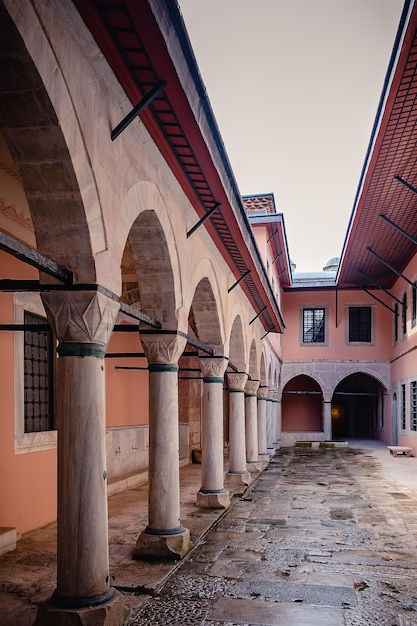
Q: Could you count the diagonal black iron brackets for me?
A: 13